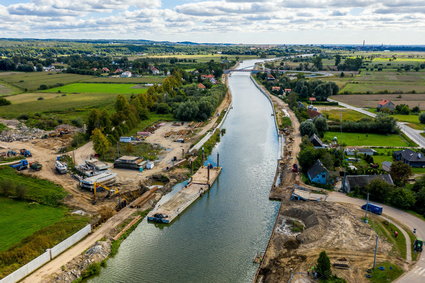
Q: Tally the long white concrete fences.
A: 1